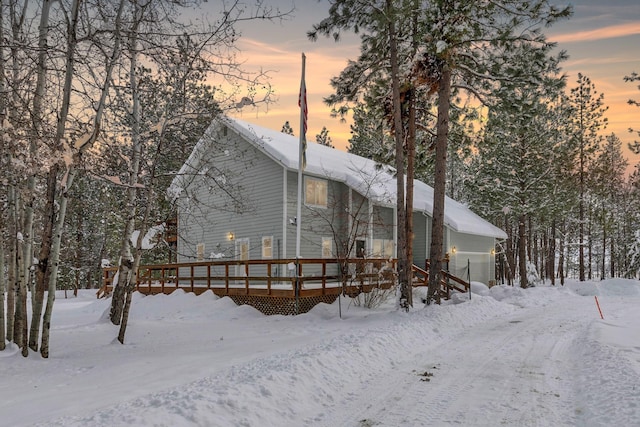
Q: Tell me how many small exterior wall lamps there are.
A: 3